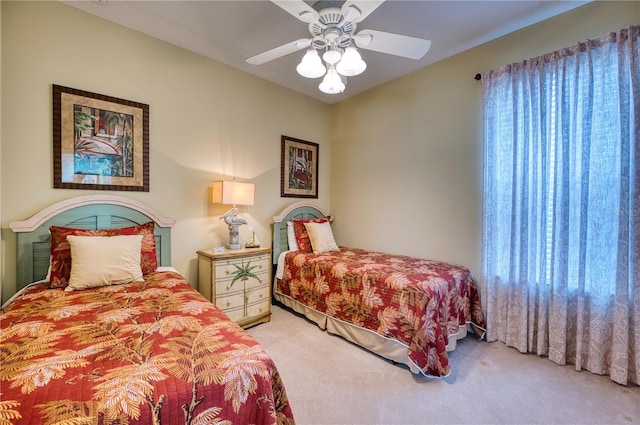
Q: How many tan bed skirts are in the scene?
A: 1